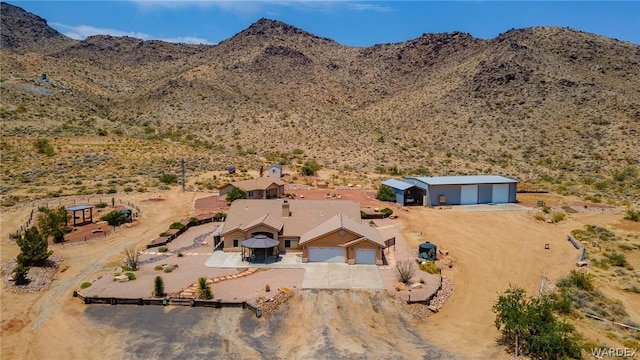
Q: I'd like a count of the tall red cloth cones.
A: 0